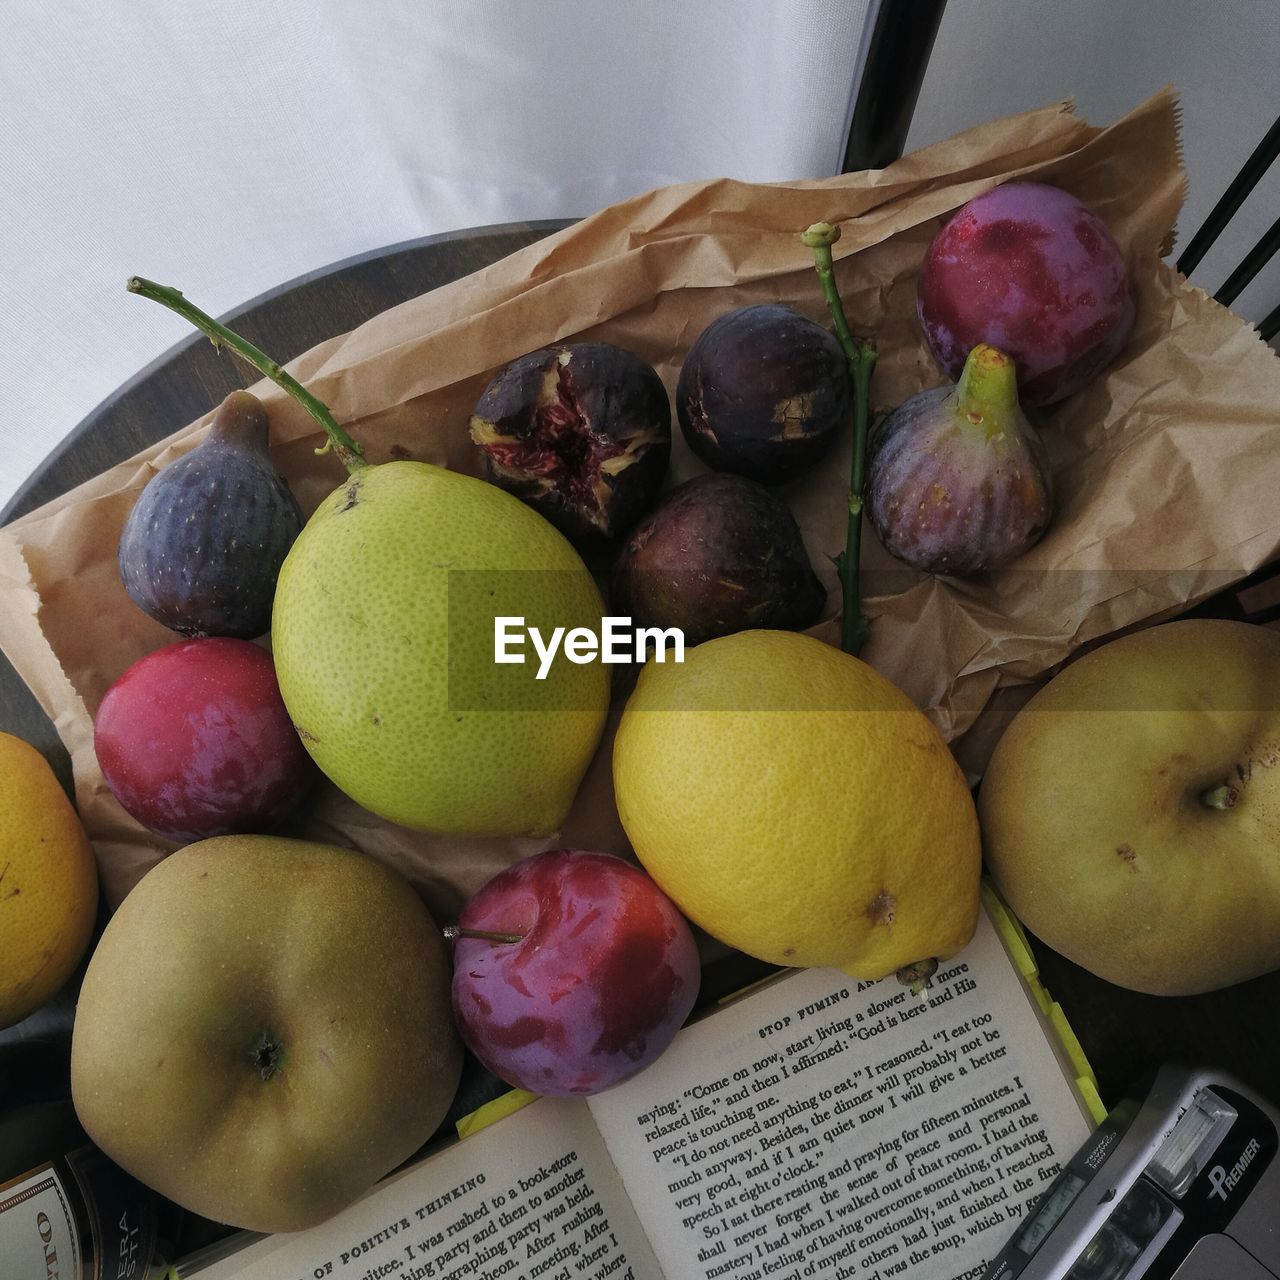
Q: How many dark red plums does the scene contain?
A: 3